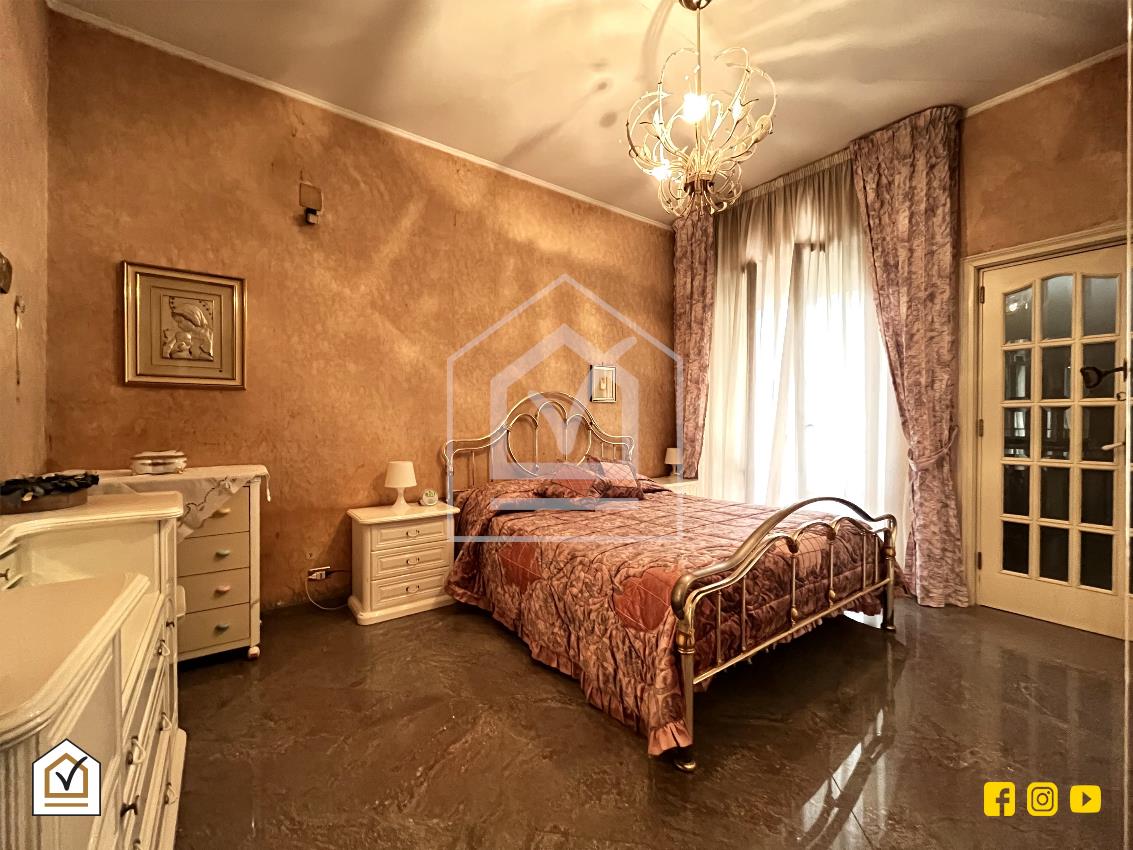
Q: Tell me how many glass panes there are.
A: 15